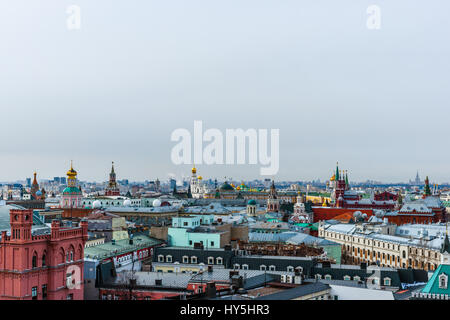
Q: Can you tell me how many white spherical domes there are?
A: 3